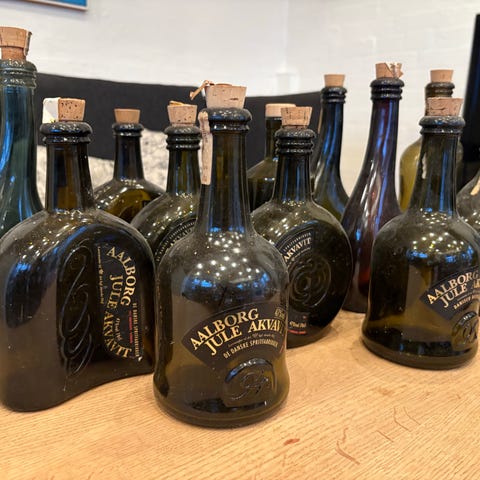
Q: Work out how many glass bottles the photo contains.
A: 12